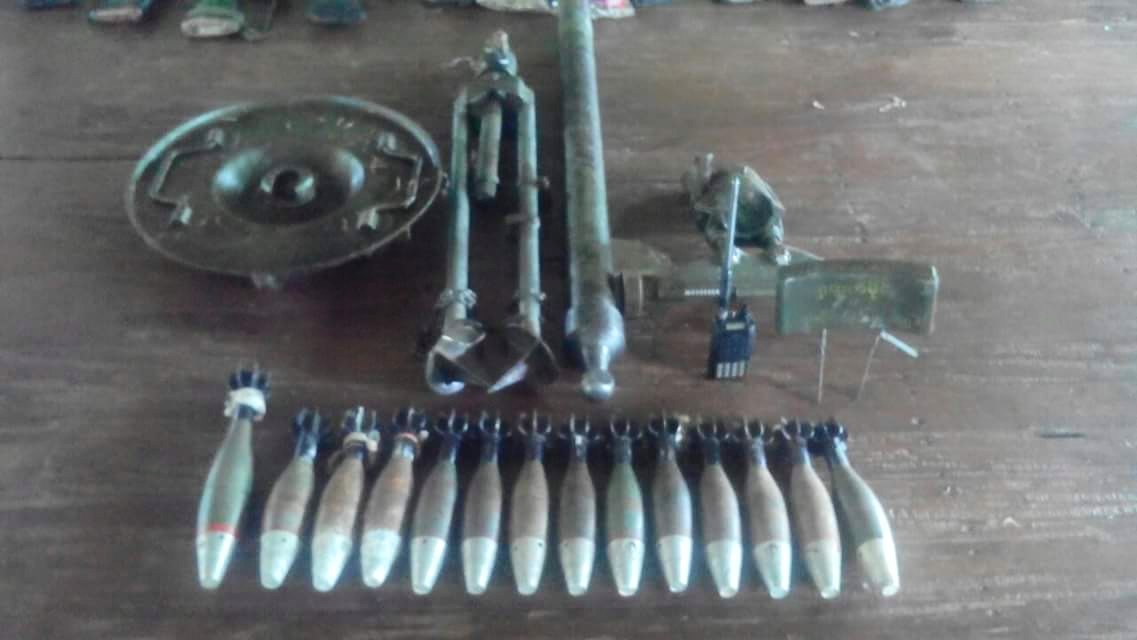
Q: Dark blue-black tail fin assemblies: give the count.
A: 14